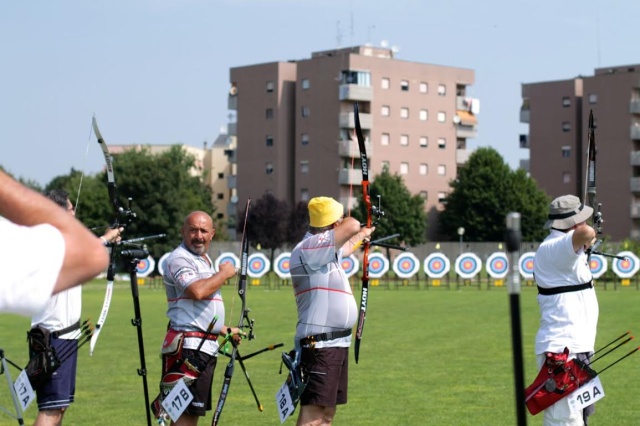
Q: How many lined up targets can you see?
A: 14